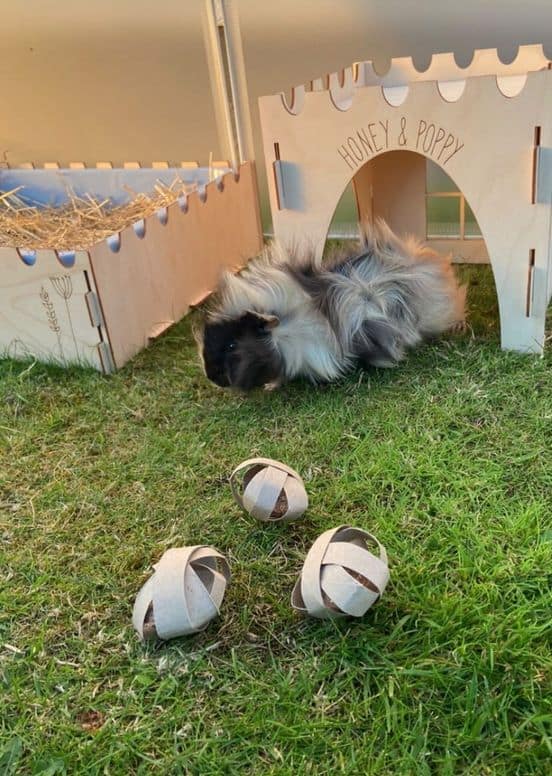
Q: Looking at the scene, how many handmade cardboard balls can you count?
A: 3